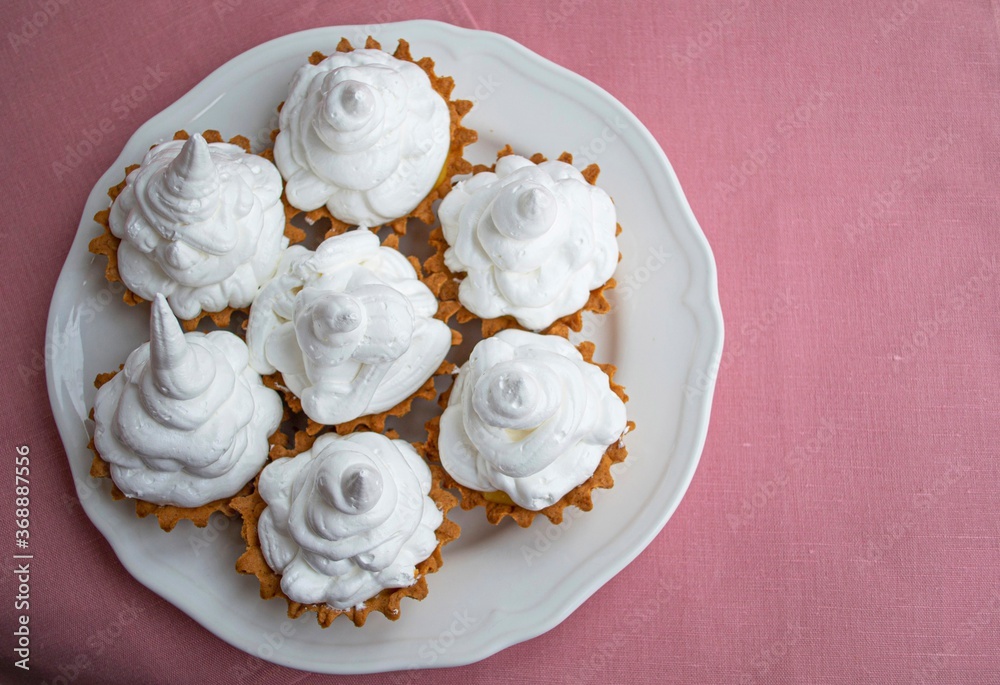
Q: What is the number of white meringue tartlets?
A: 7